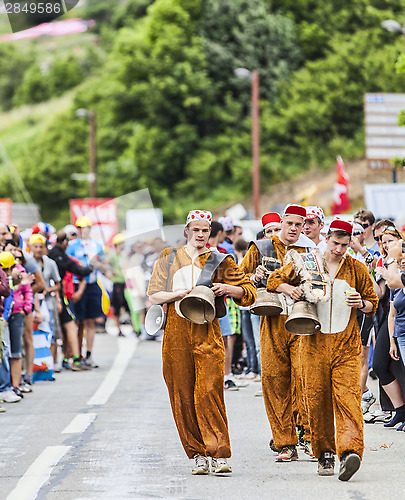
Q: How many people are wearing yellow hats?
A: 4